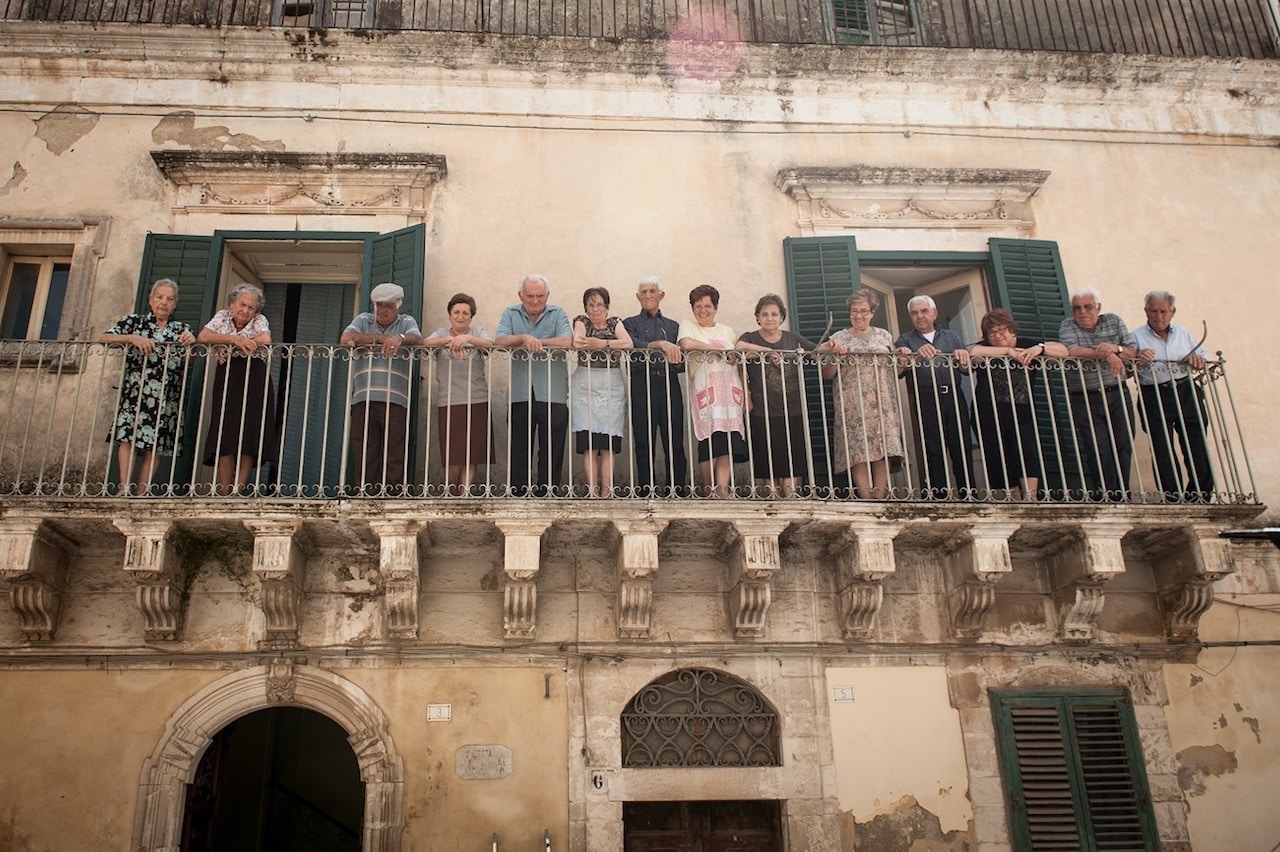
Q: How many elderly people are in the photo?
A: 14